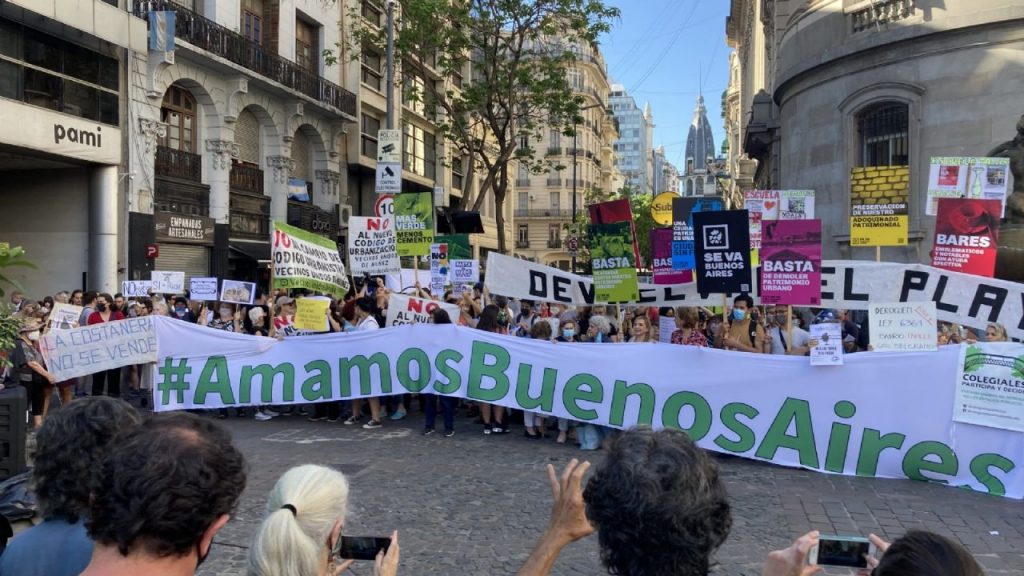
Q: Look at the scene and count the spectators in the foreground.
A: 5